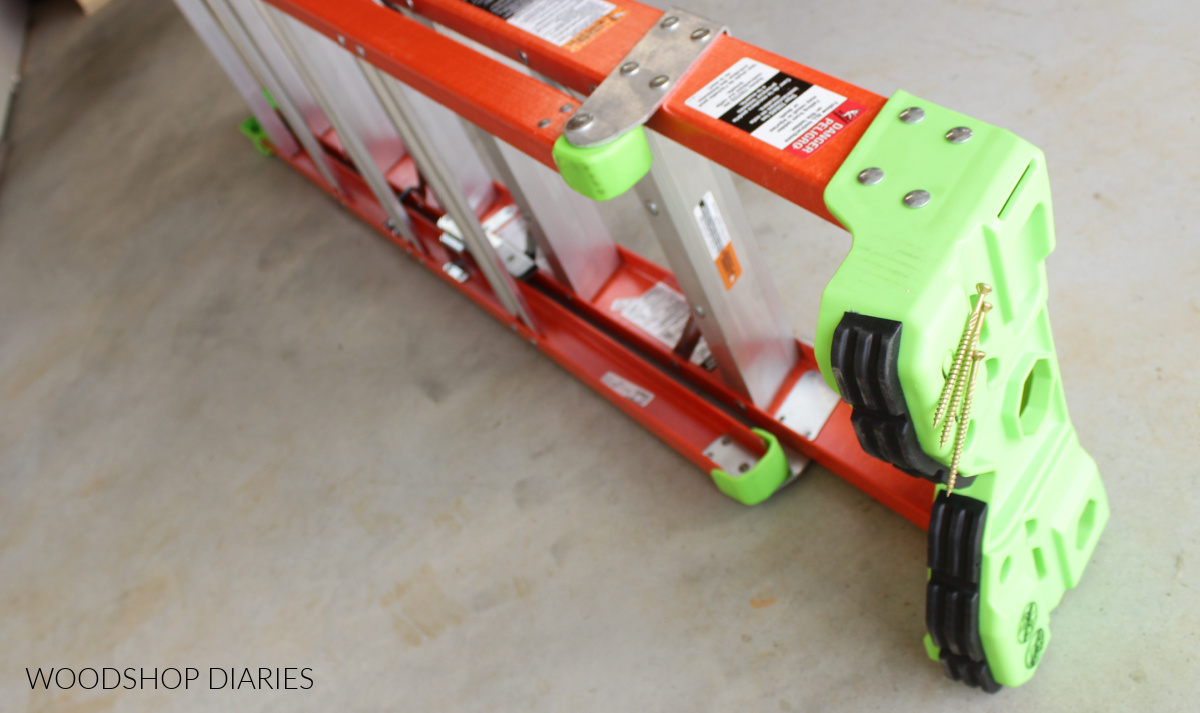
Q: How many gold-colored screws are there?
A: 3